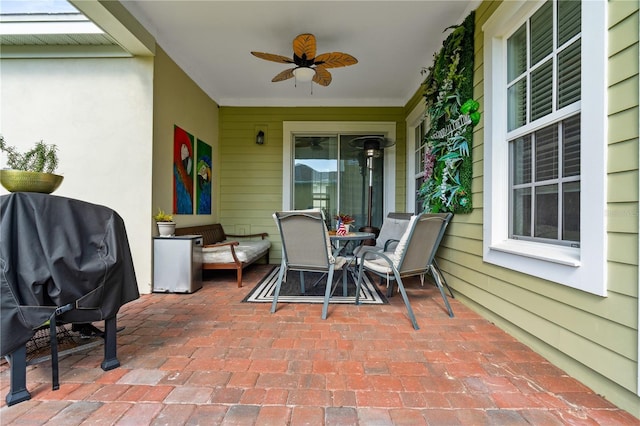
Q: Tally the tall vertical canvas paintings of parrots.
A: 2